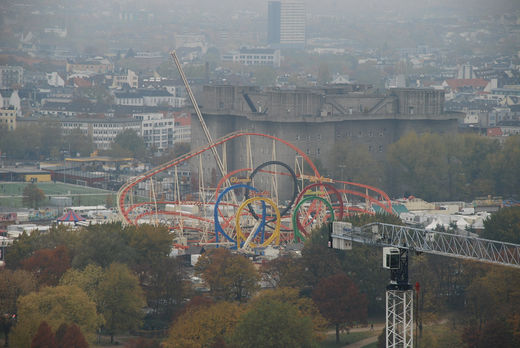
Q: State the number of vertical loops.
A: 5